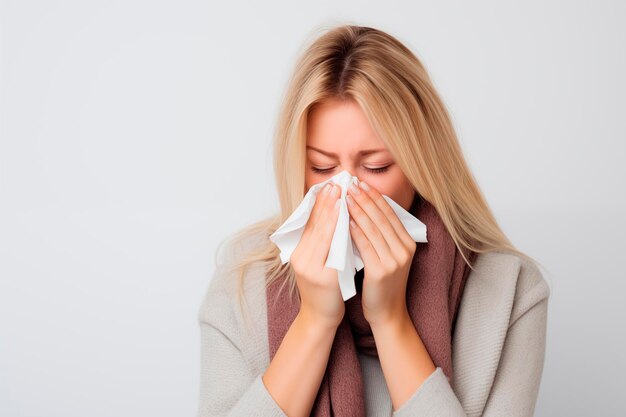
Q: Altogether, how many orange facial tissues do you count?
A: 0